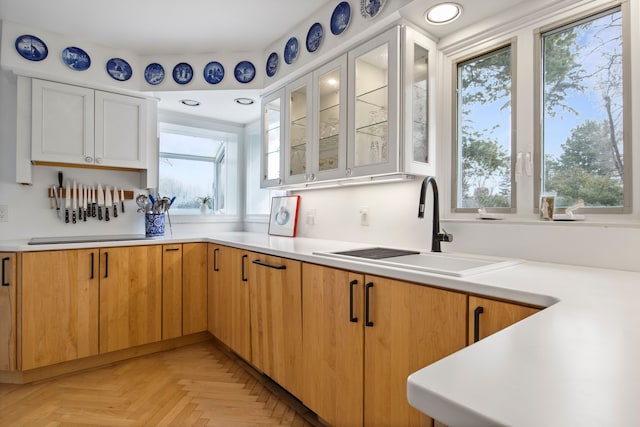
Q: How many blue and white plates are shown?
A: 12